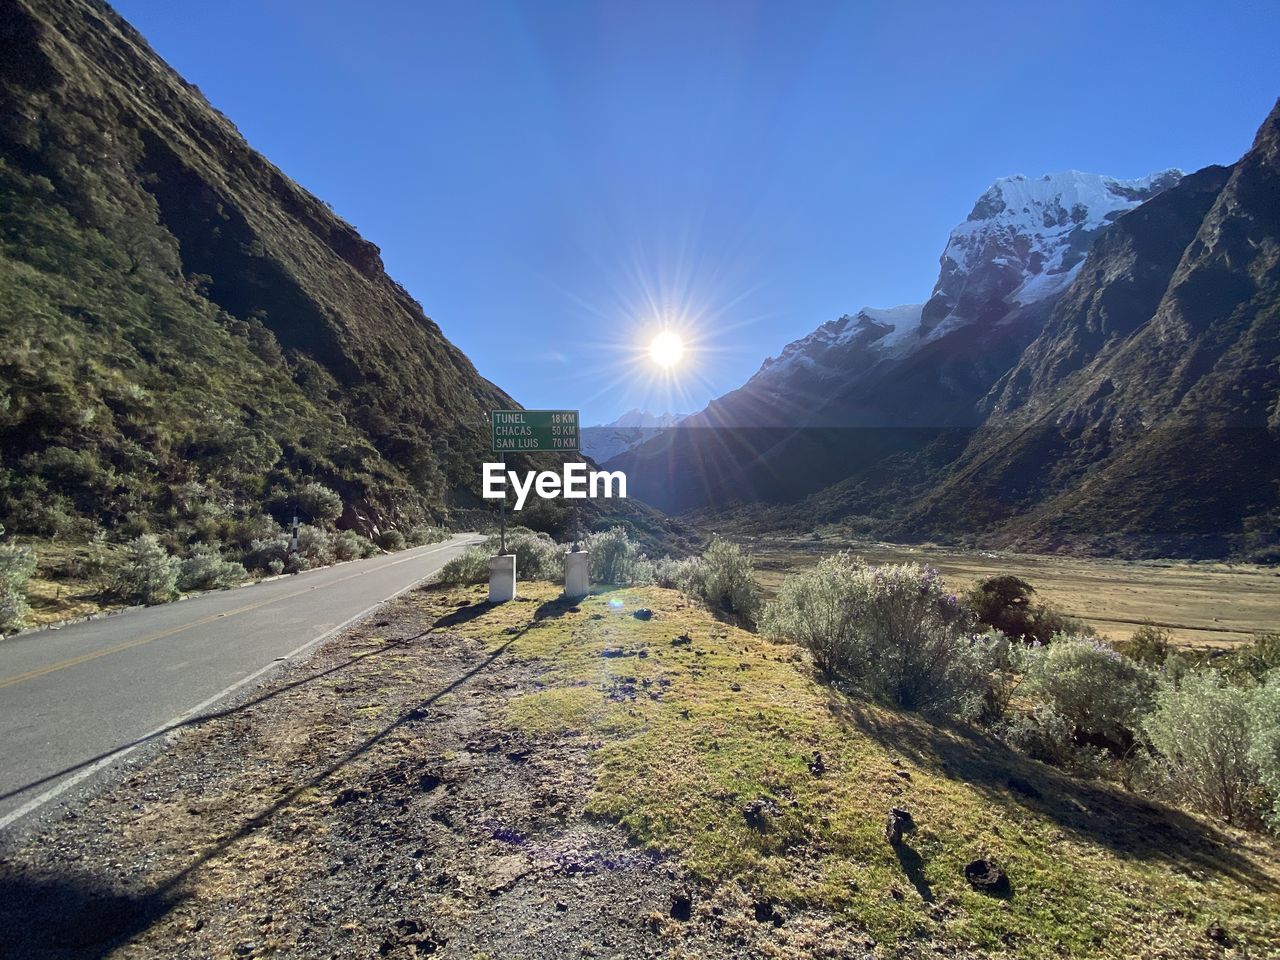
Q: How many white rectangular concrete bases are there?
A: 2